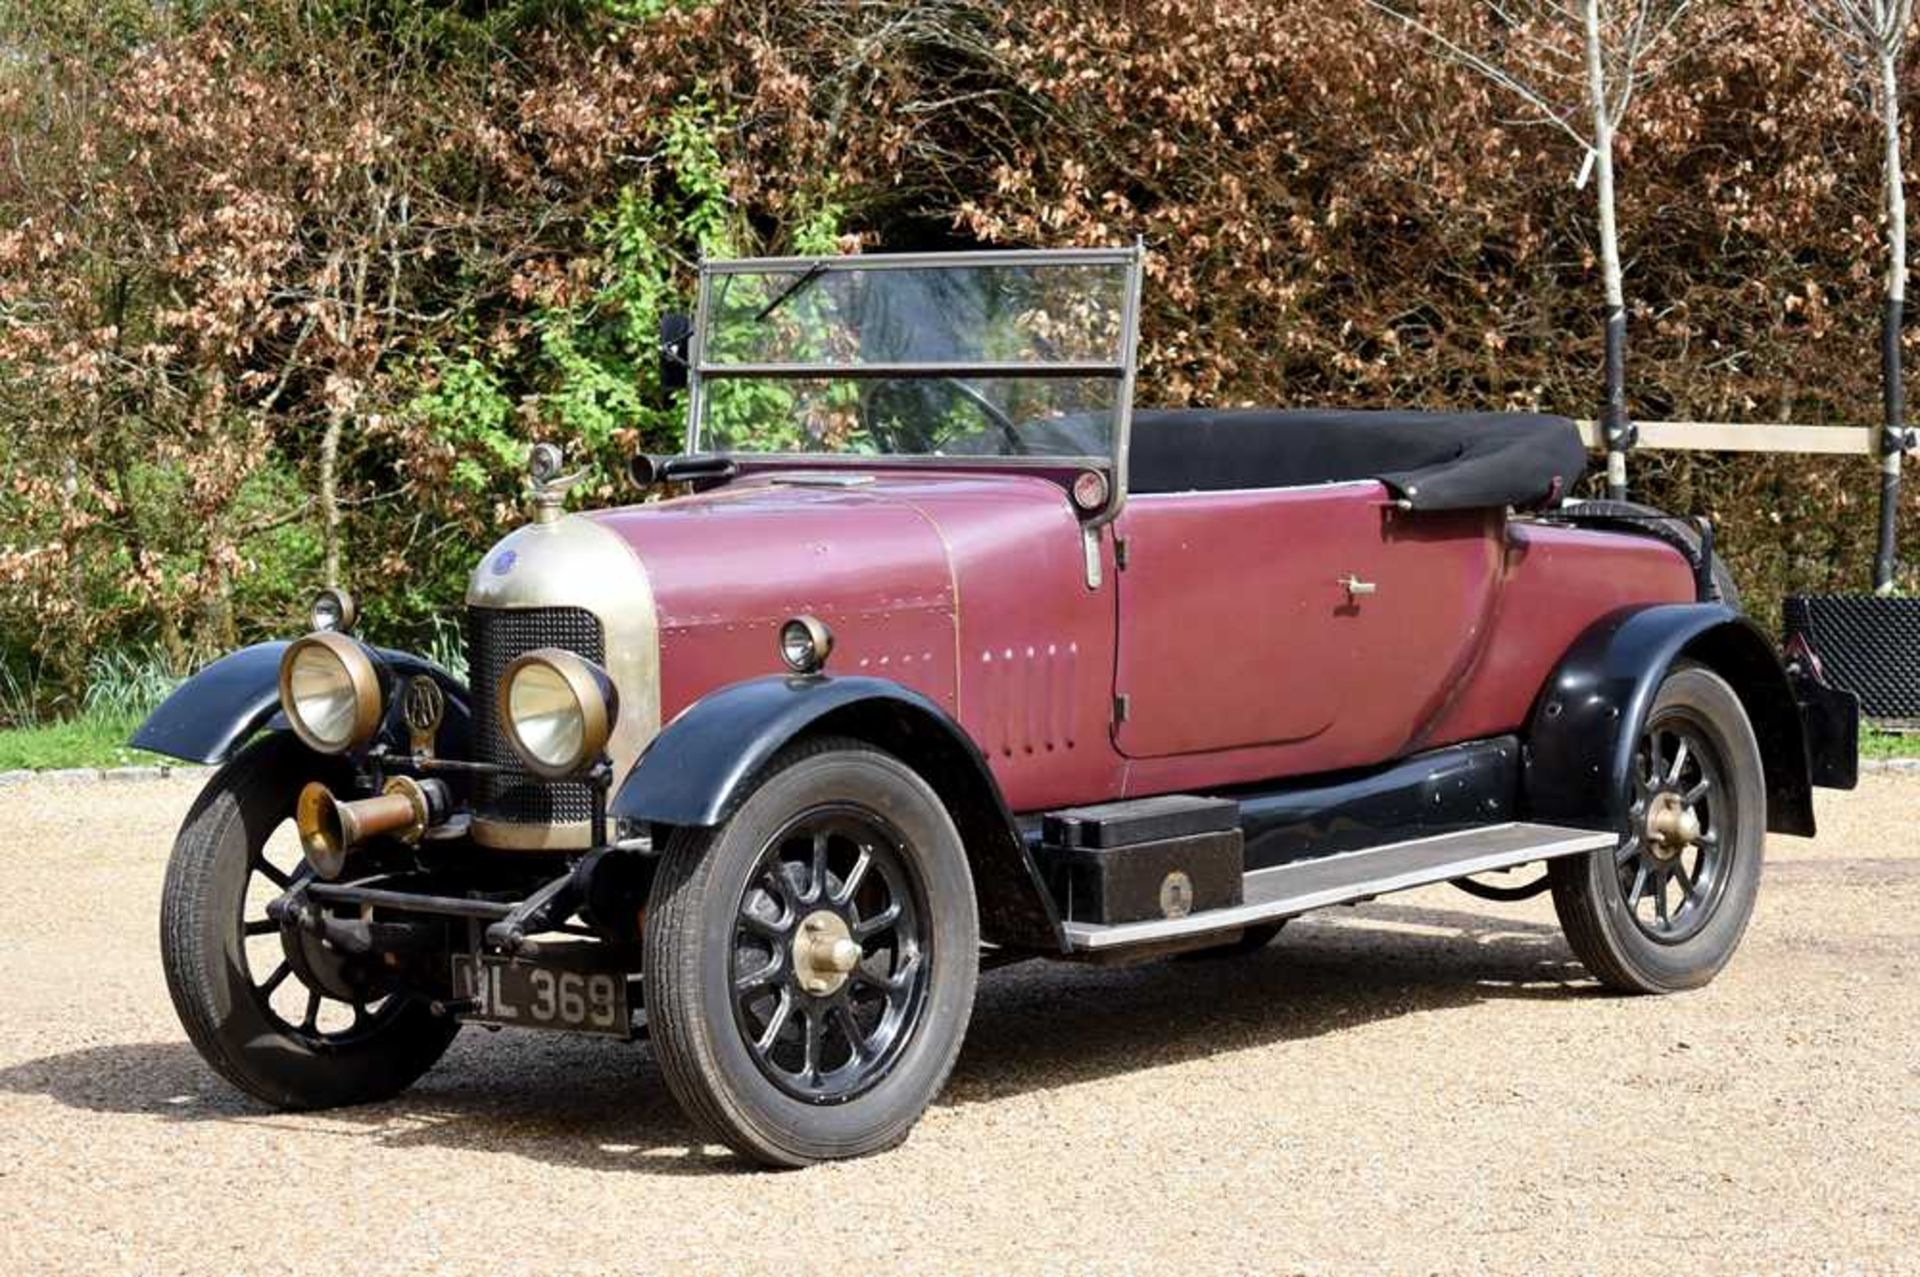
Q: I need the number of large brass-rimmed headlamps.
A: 2